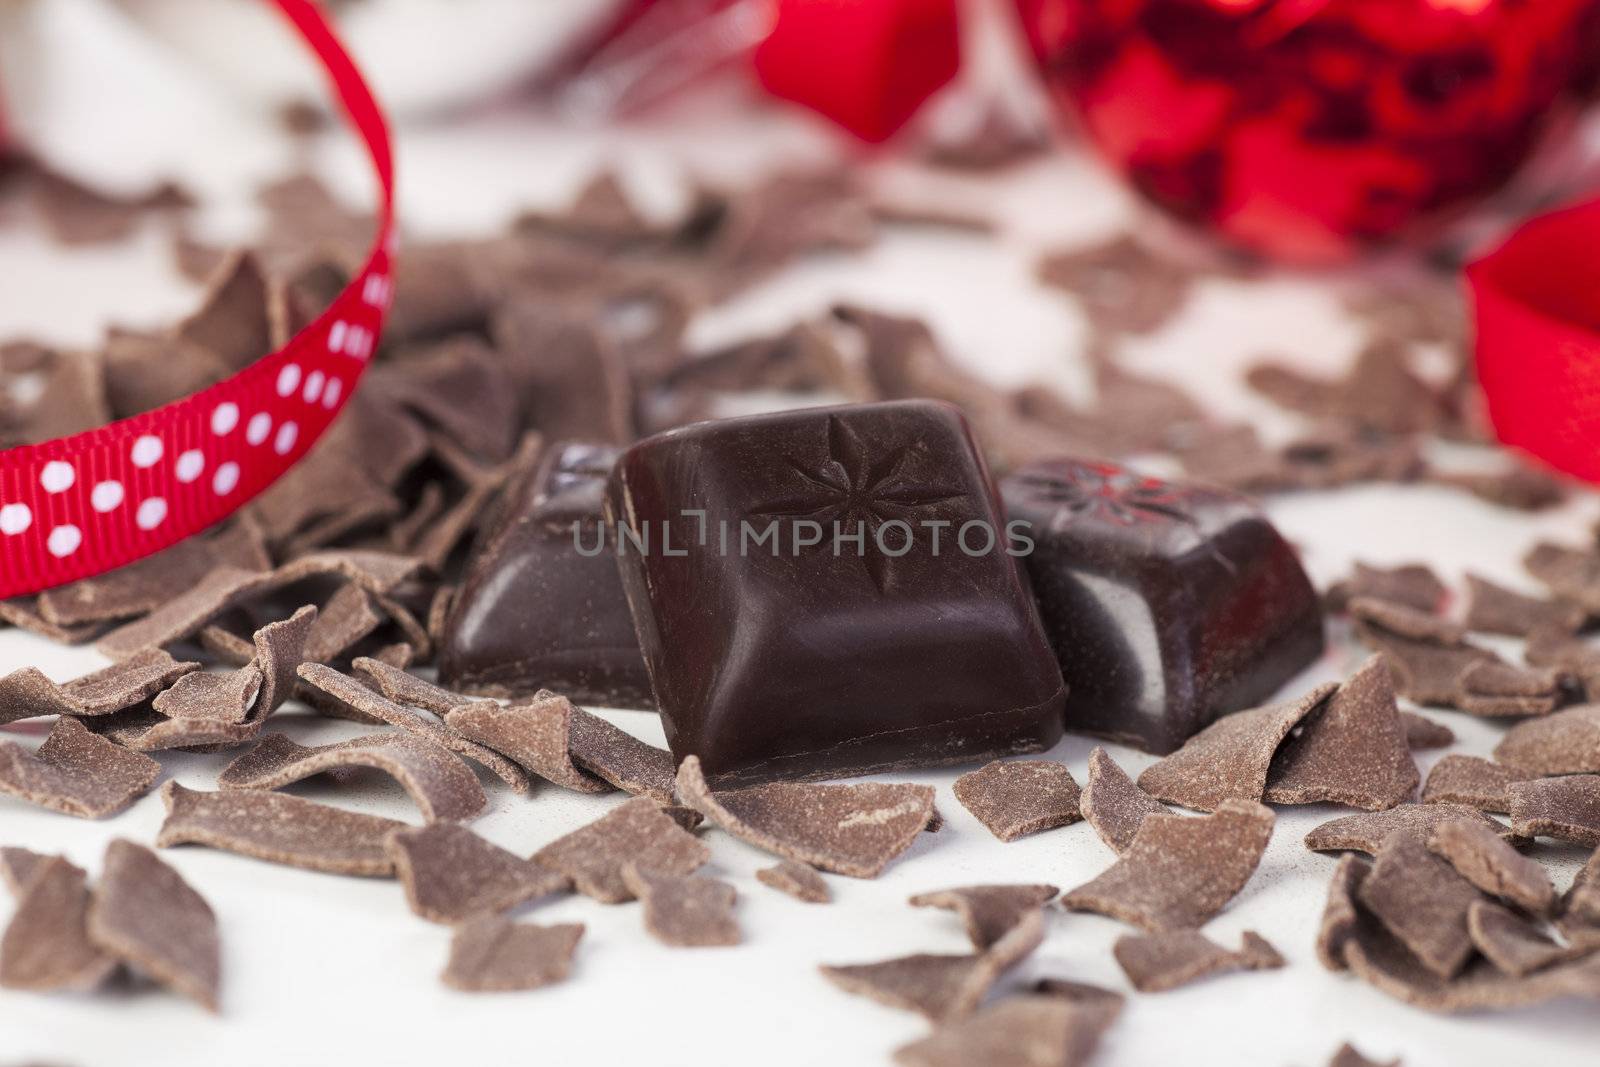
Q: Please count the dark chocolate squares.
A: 3